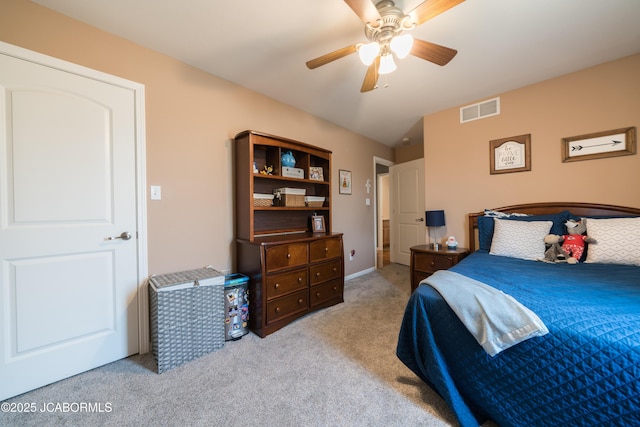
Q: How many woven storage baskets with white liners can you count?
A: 3